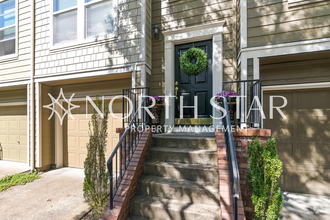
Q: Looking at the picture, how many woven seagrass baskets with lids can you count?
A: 0